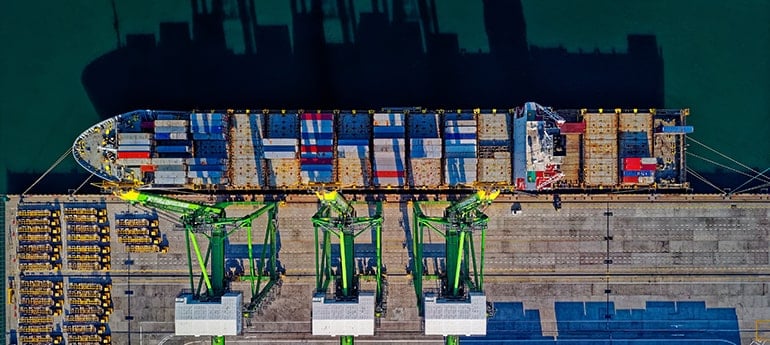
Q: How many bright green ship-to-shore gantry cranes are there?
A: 3